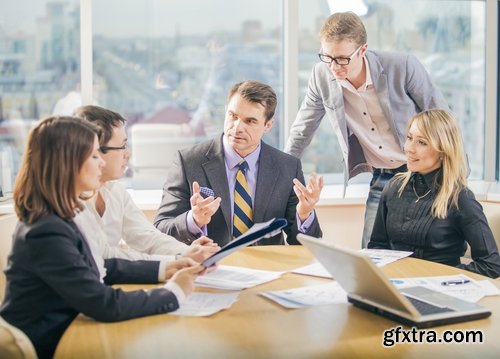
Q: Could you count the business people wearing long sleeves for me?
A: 5